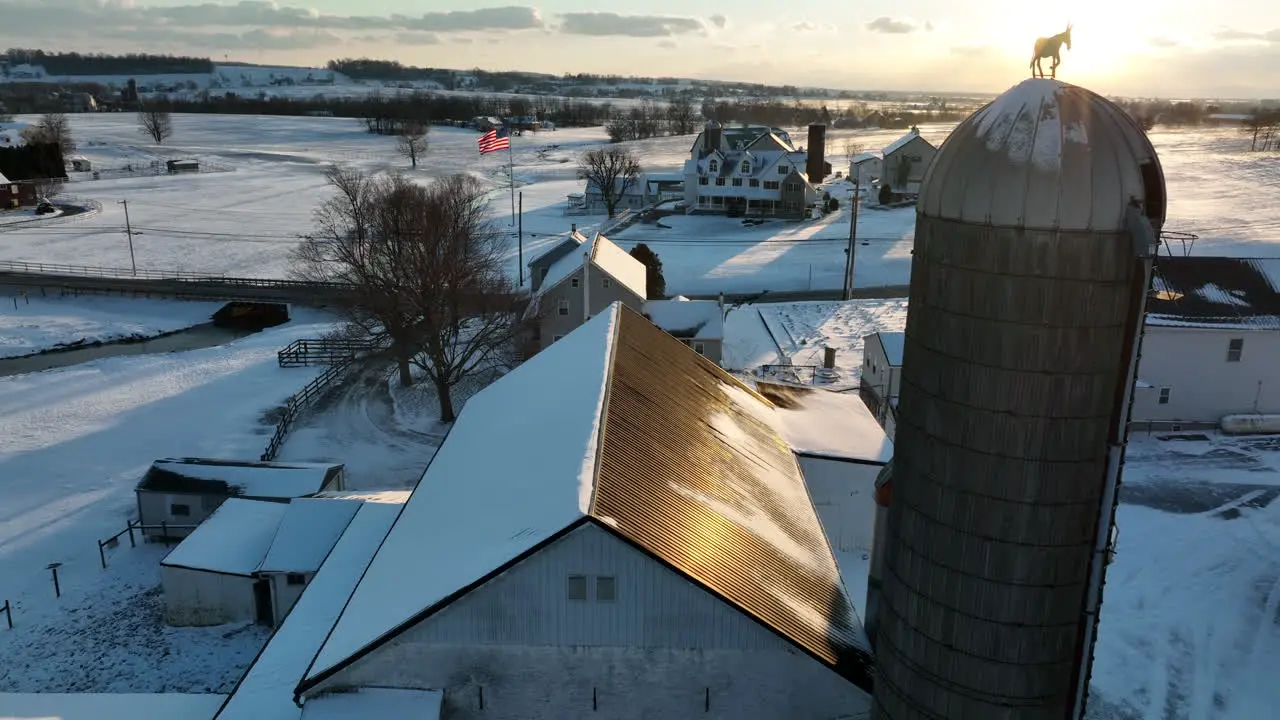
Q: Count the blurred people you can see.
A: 0